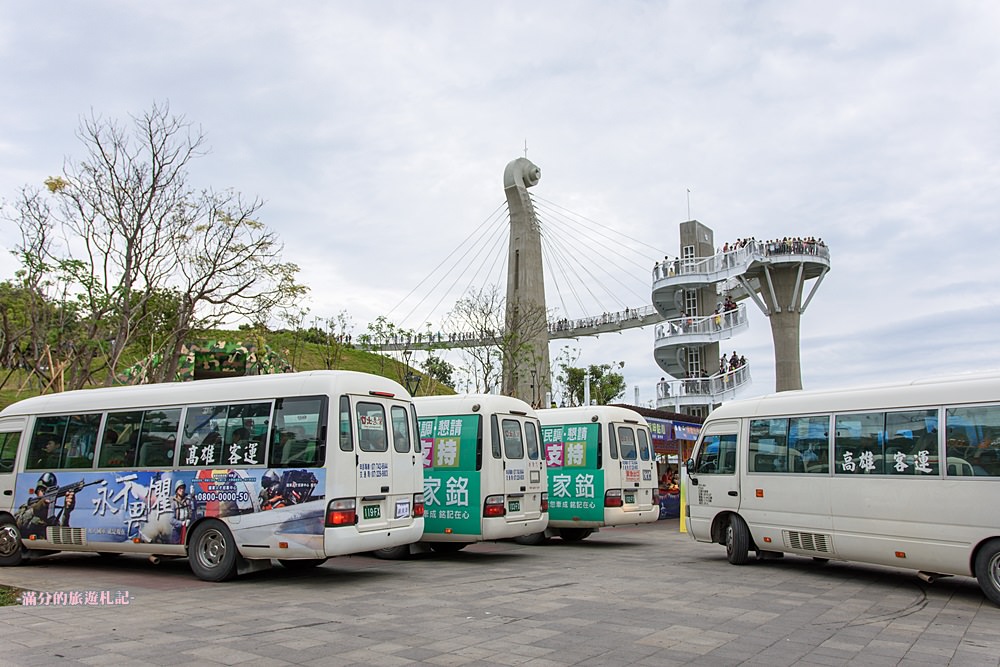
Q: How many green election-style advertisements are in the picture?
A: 2